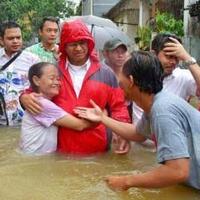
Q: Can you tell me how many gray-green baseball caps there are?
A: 1